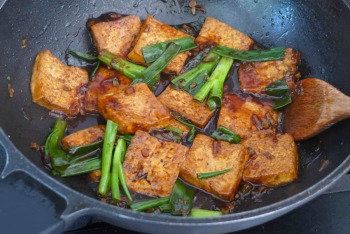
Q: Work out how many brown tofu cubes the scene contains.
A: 13